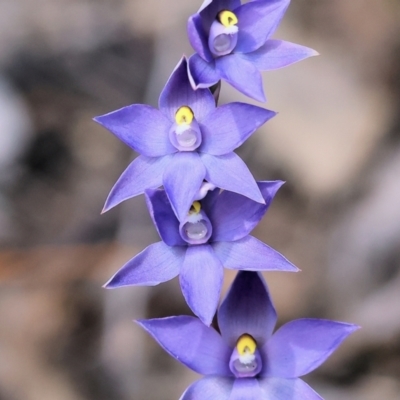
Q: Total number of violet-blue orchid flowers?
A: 4